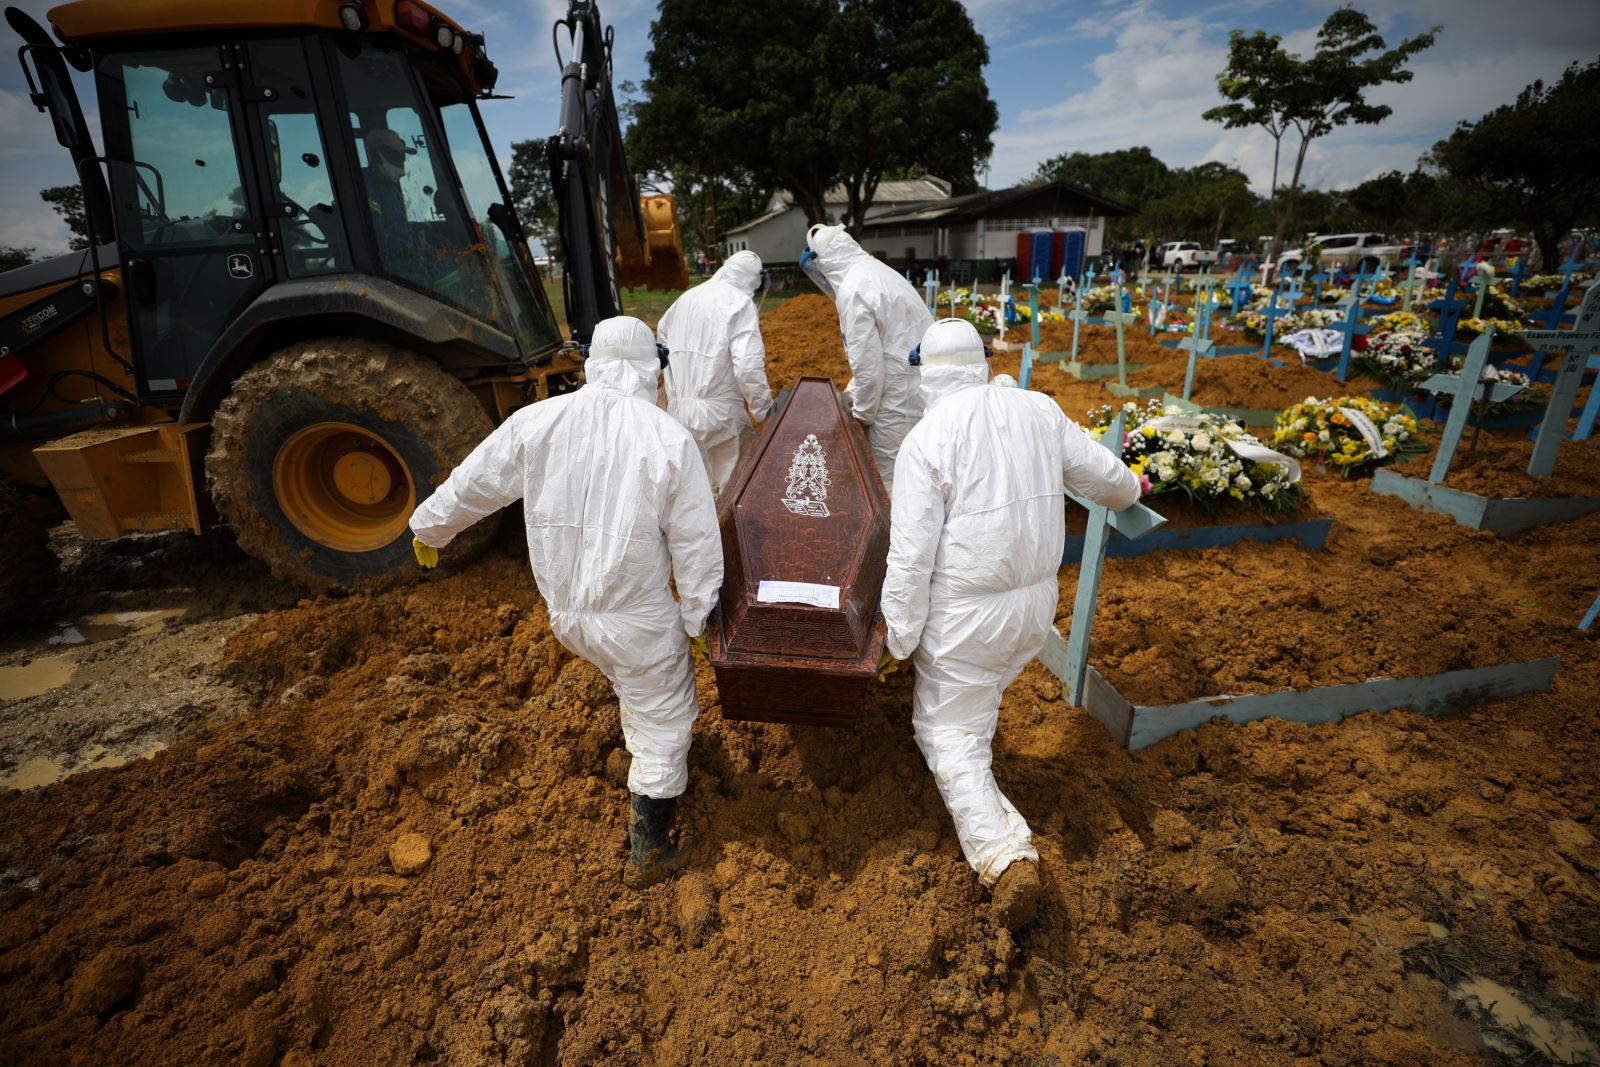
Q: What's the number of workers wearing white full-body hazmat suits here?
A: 4